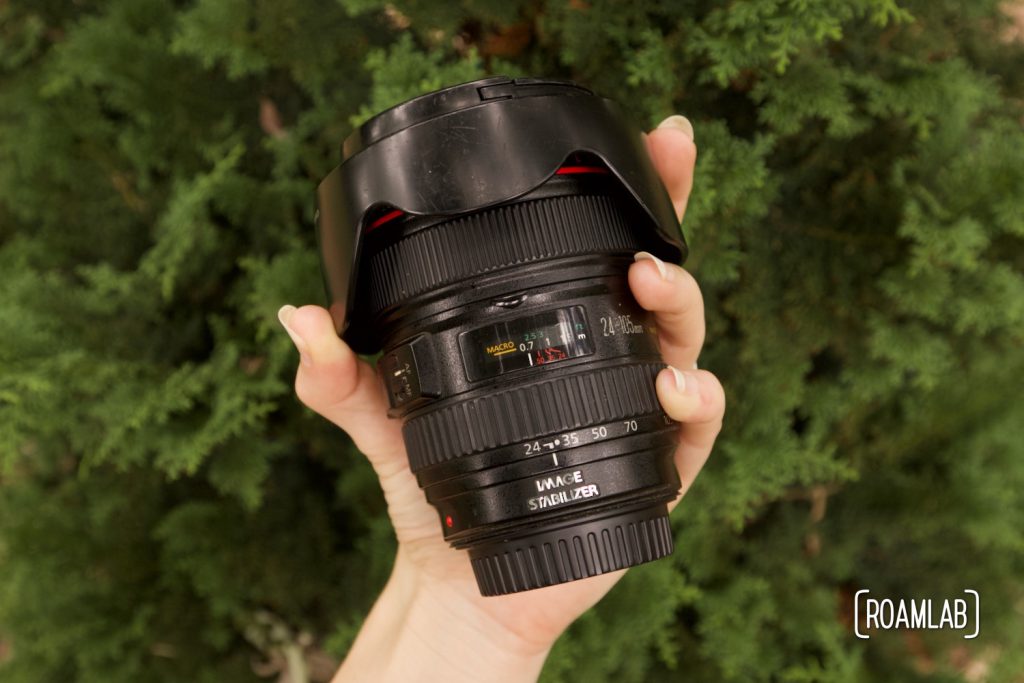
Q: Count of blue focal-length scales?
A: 0